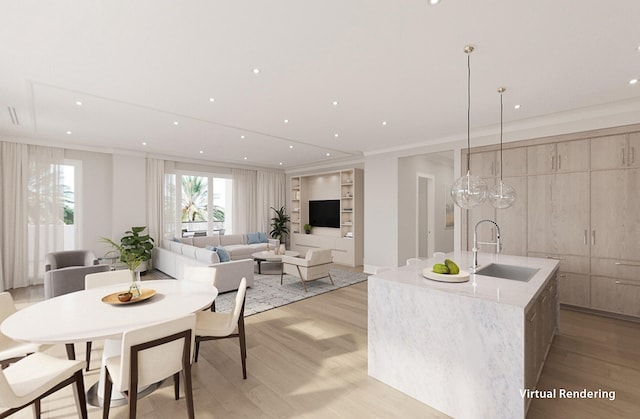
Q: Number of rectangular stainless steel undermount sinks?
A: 1